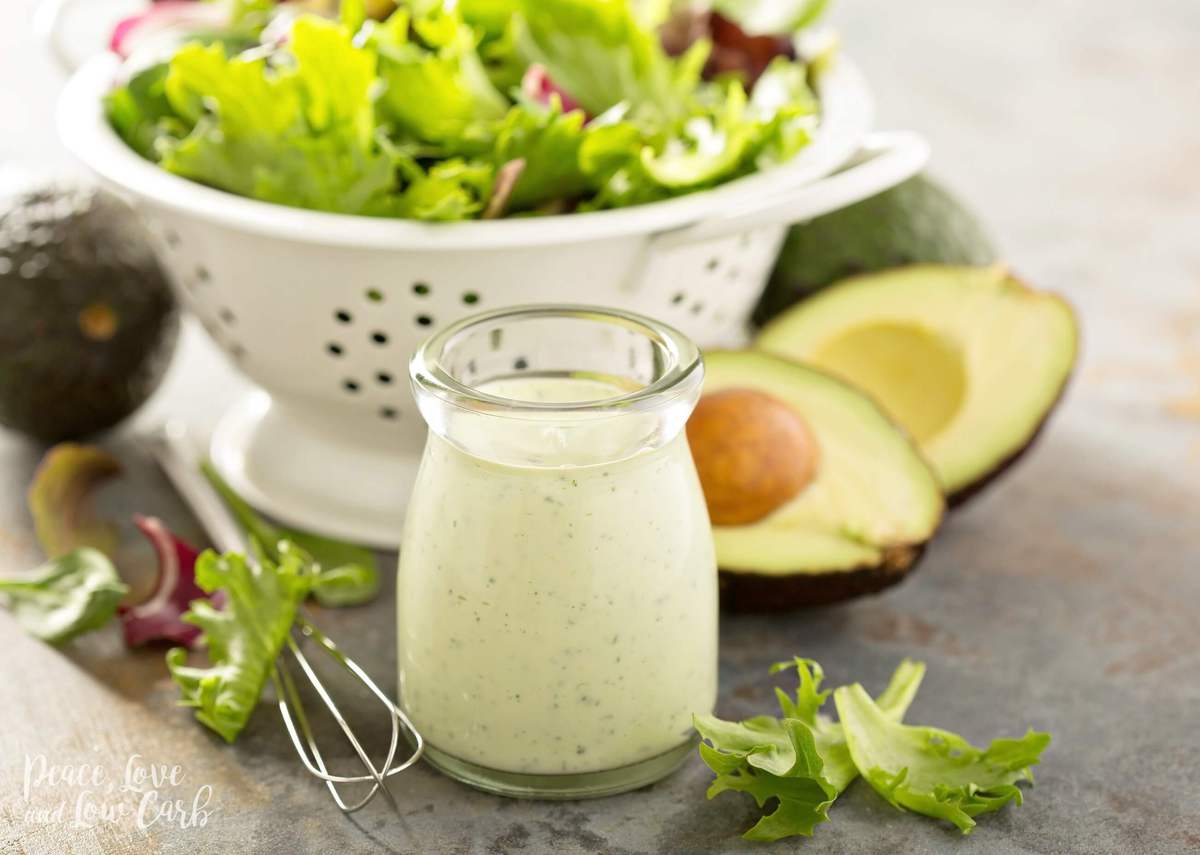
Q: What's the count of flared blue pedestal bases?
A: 0